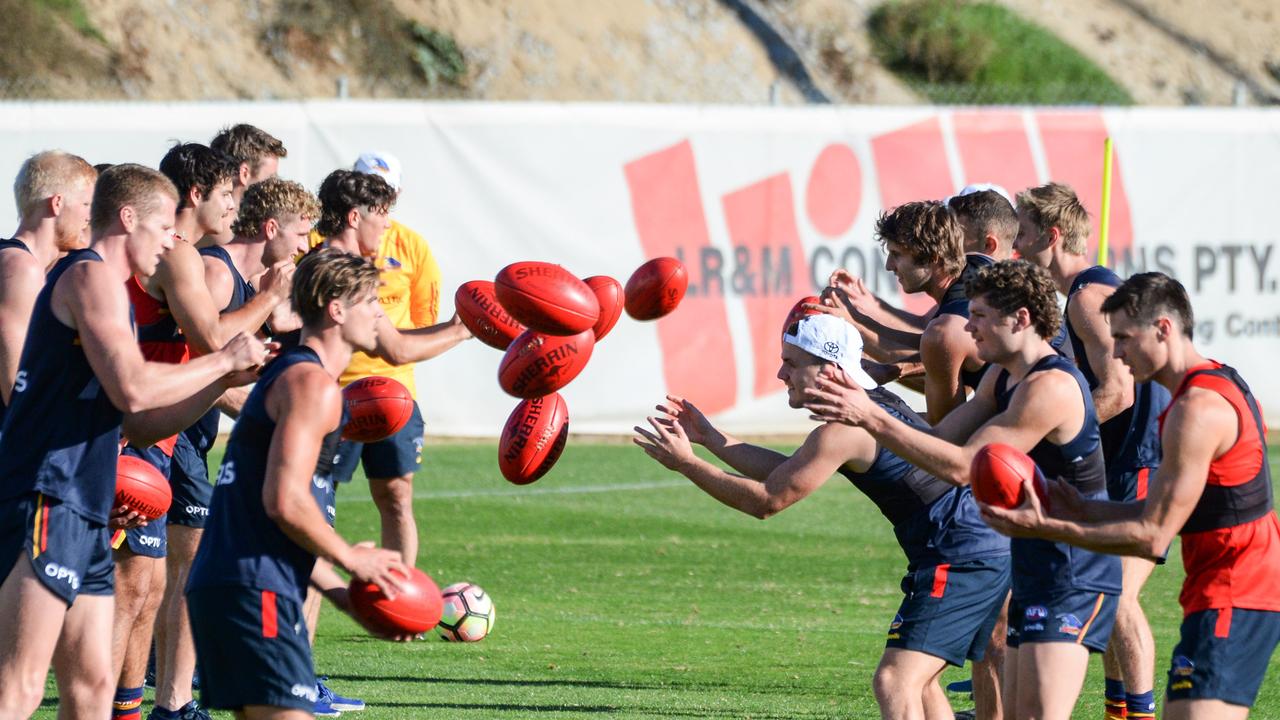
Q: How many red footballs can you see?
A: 11